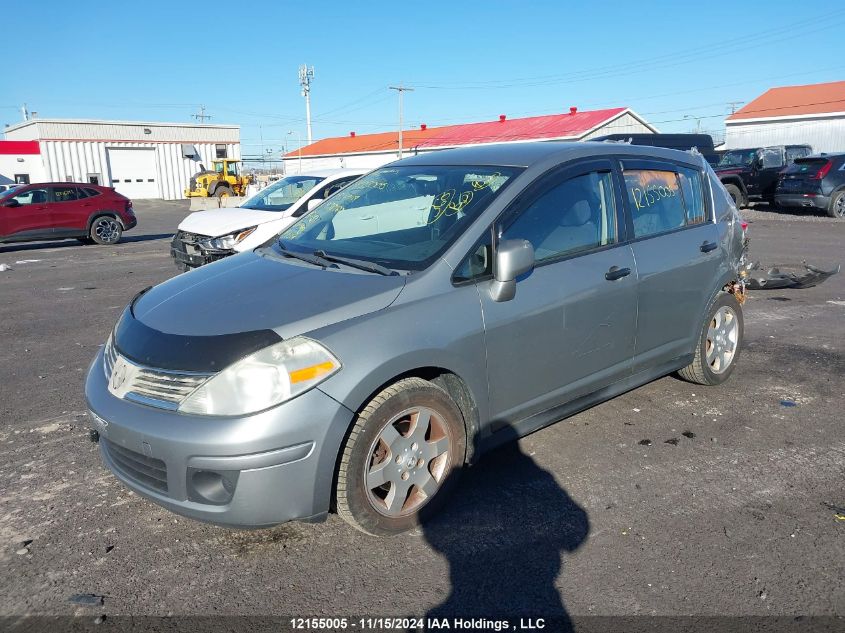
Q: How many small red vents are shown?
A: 4